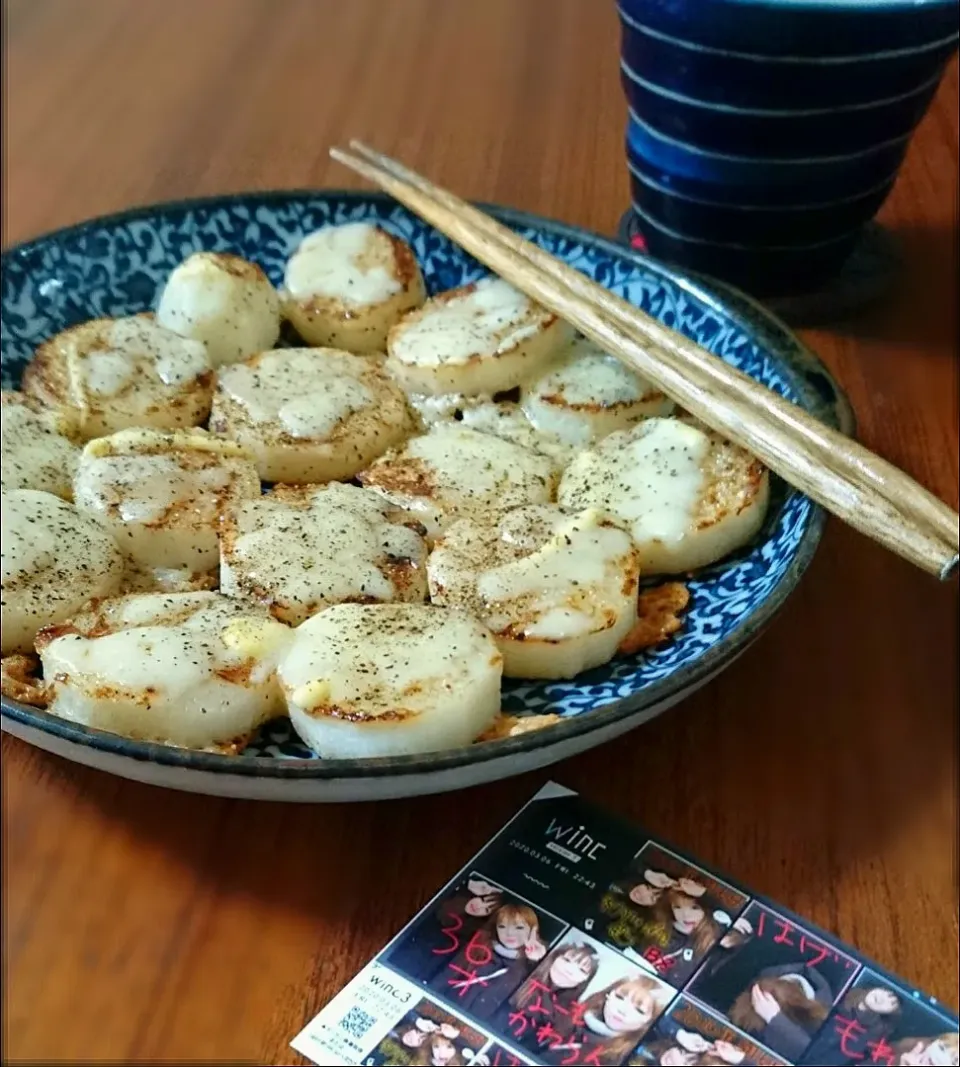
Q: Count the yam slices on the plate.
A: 15